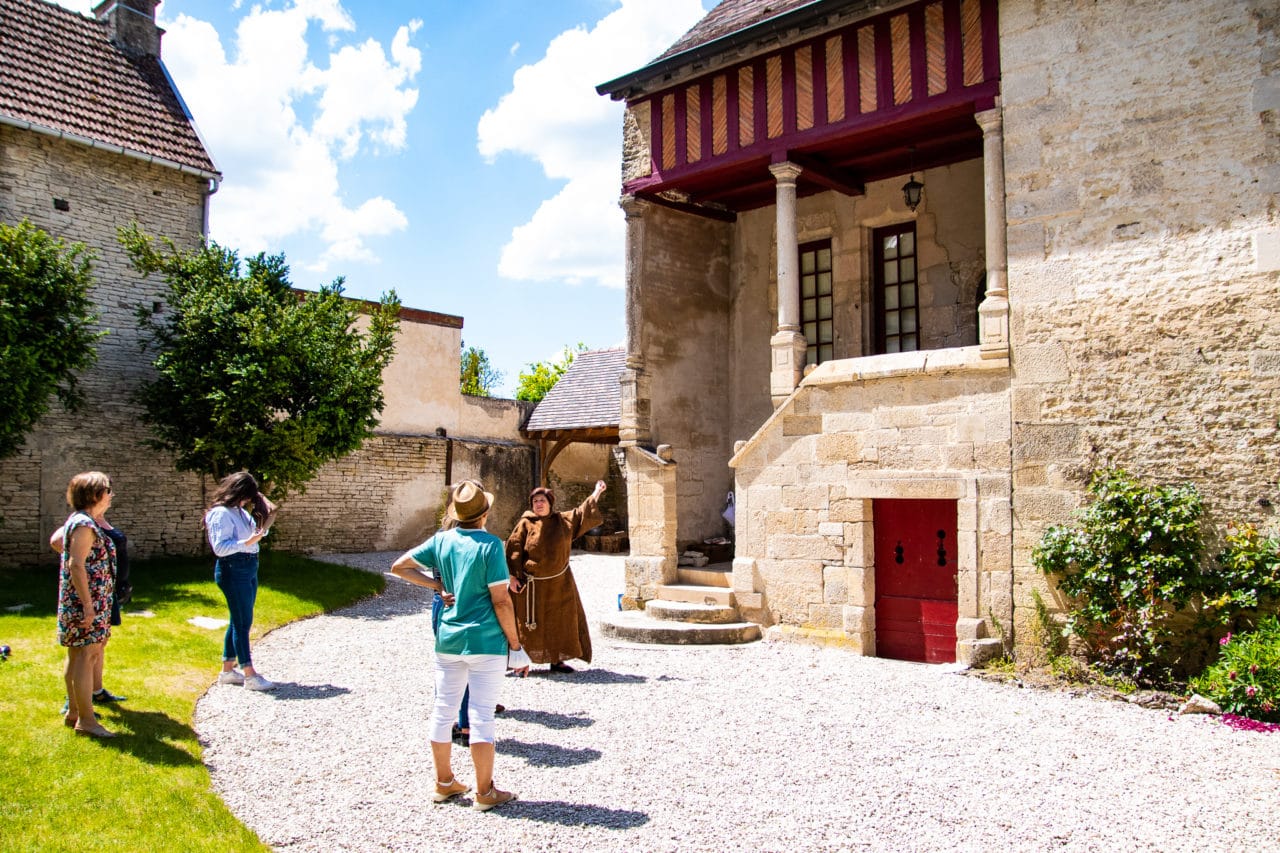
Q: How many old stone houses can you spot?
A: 2